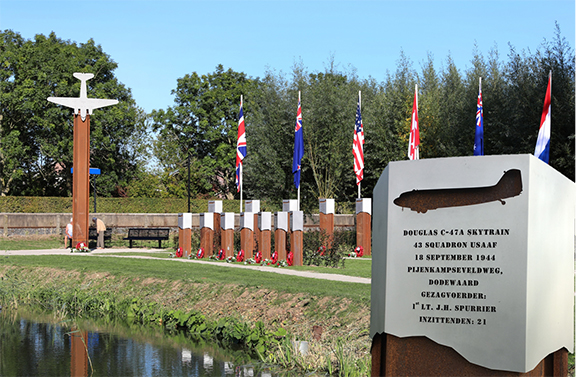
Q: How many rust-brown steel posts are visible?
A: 14